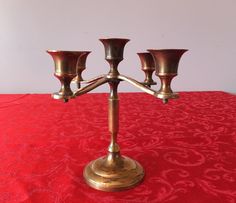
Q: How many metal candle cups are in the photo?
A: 5